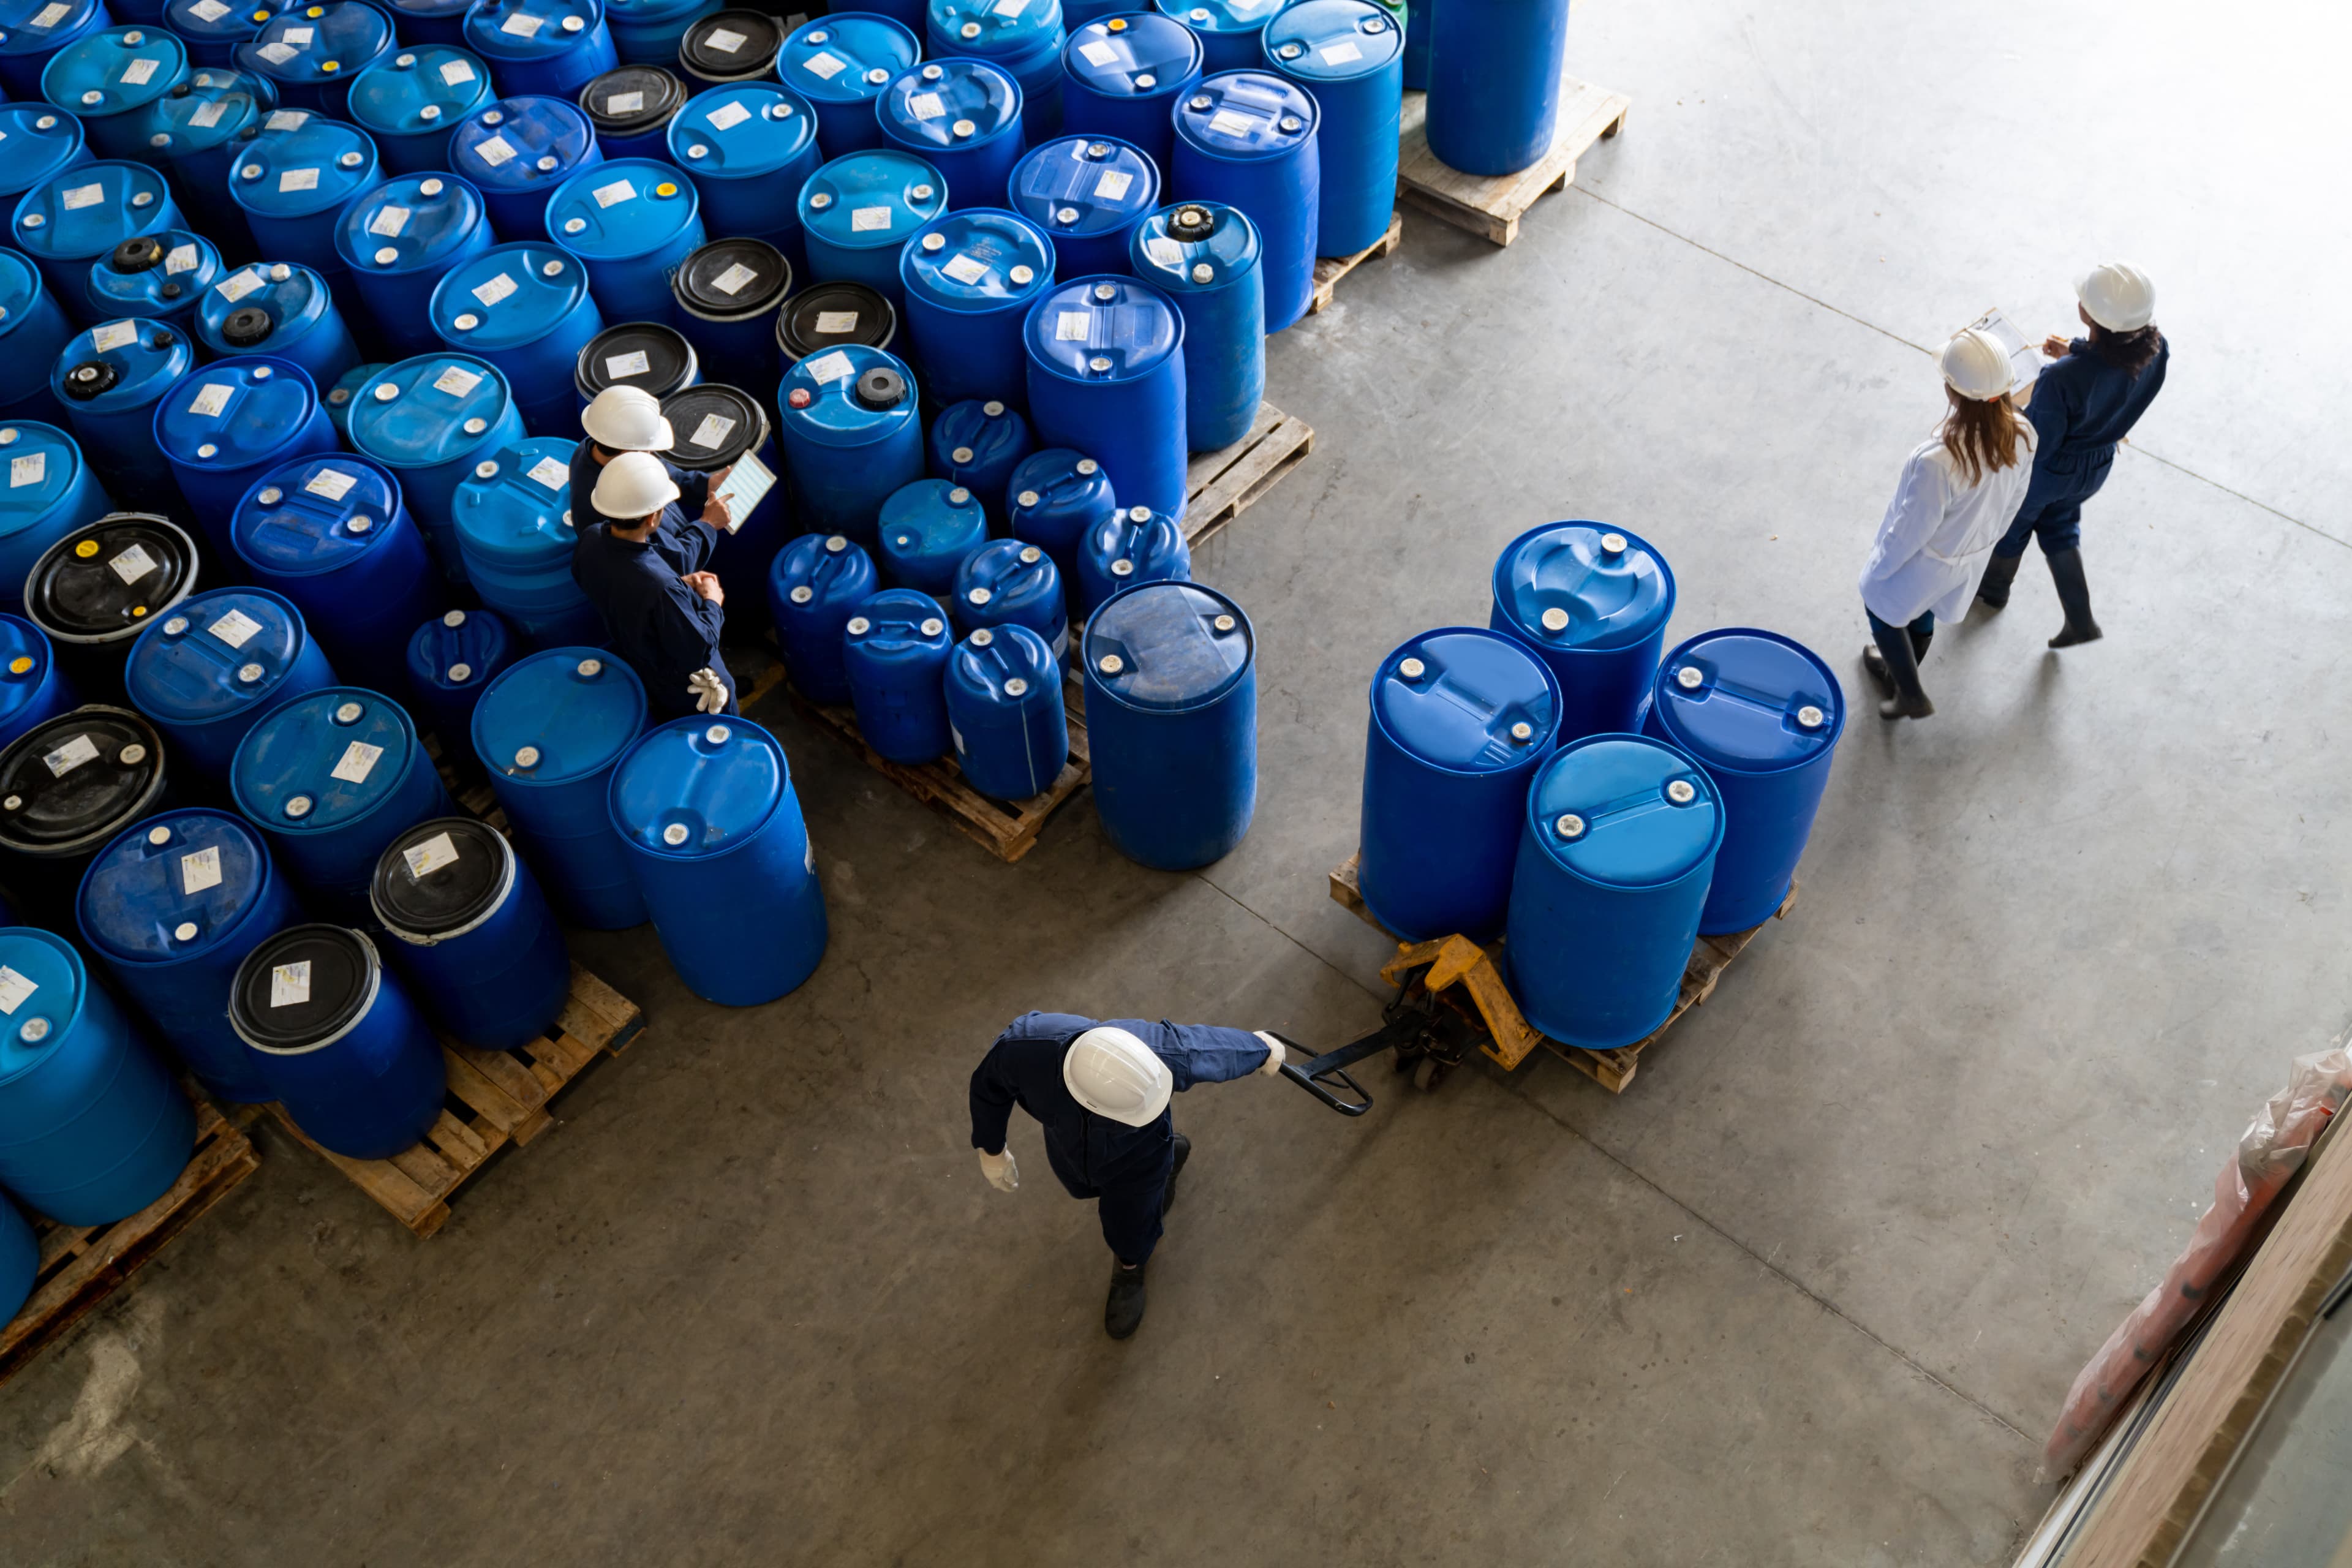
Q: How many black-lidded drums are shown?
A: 10